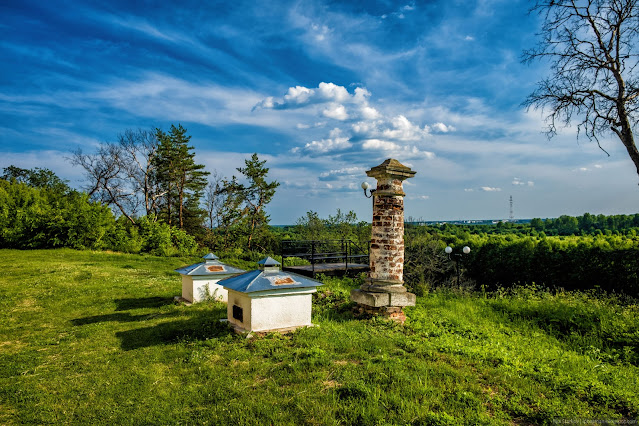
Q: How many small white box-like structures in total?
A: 2